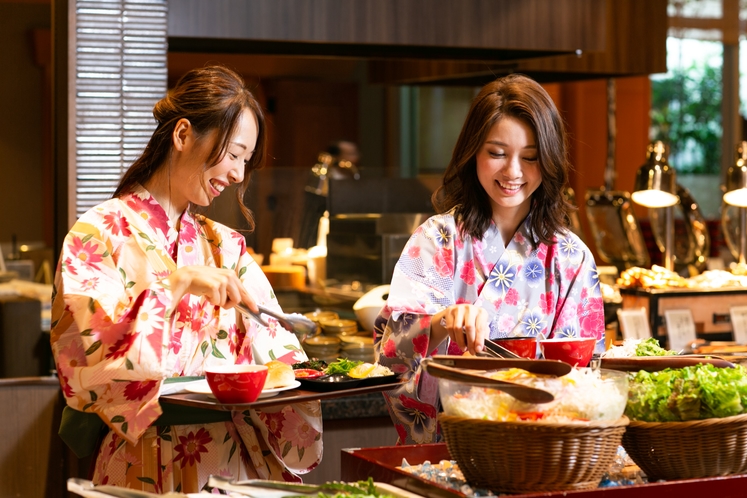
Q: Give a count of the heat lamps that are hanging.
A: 2